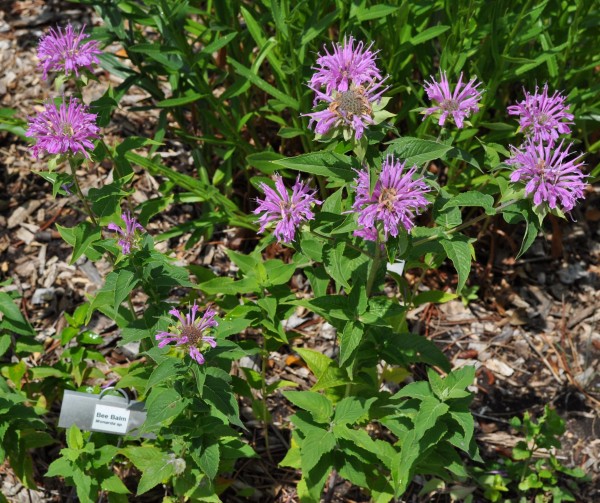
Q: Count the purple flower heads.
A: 11